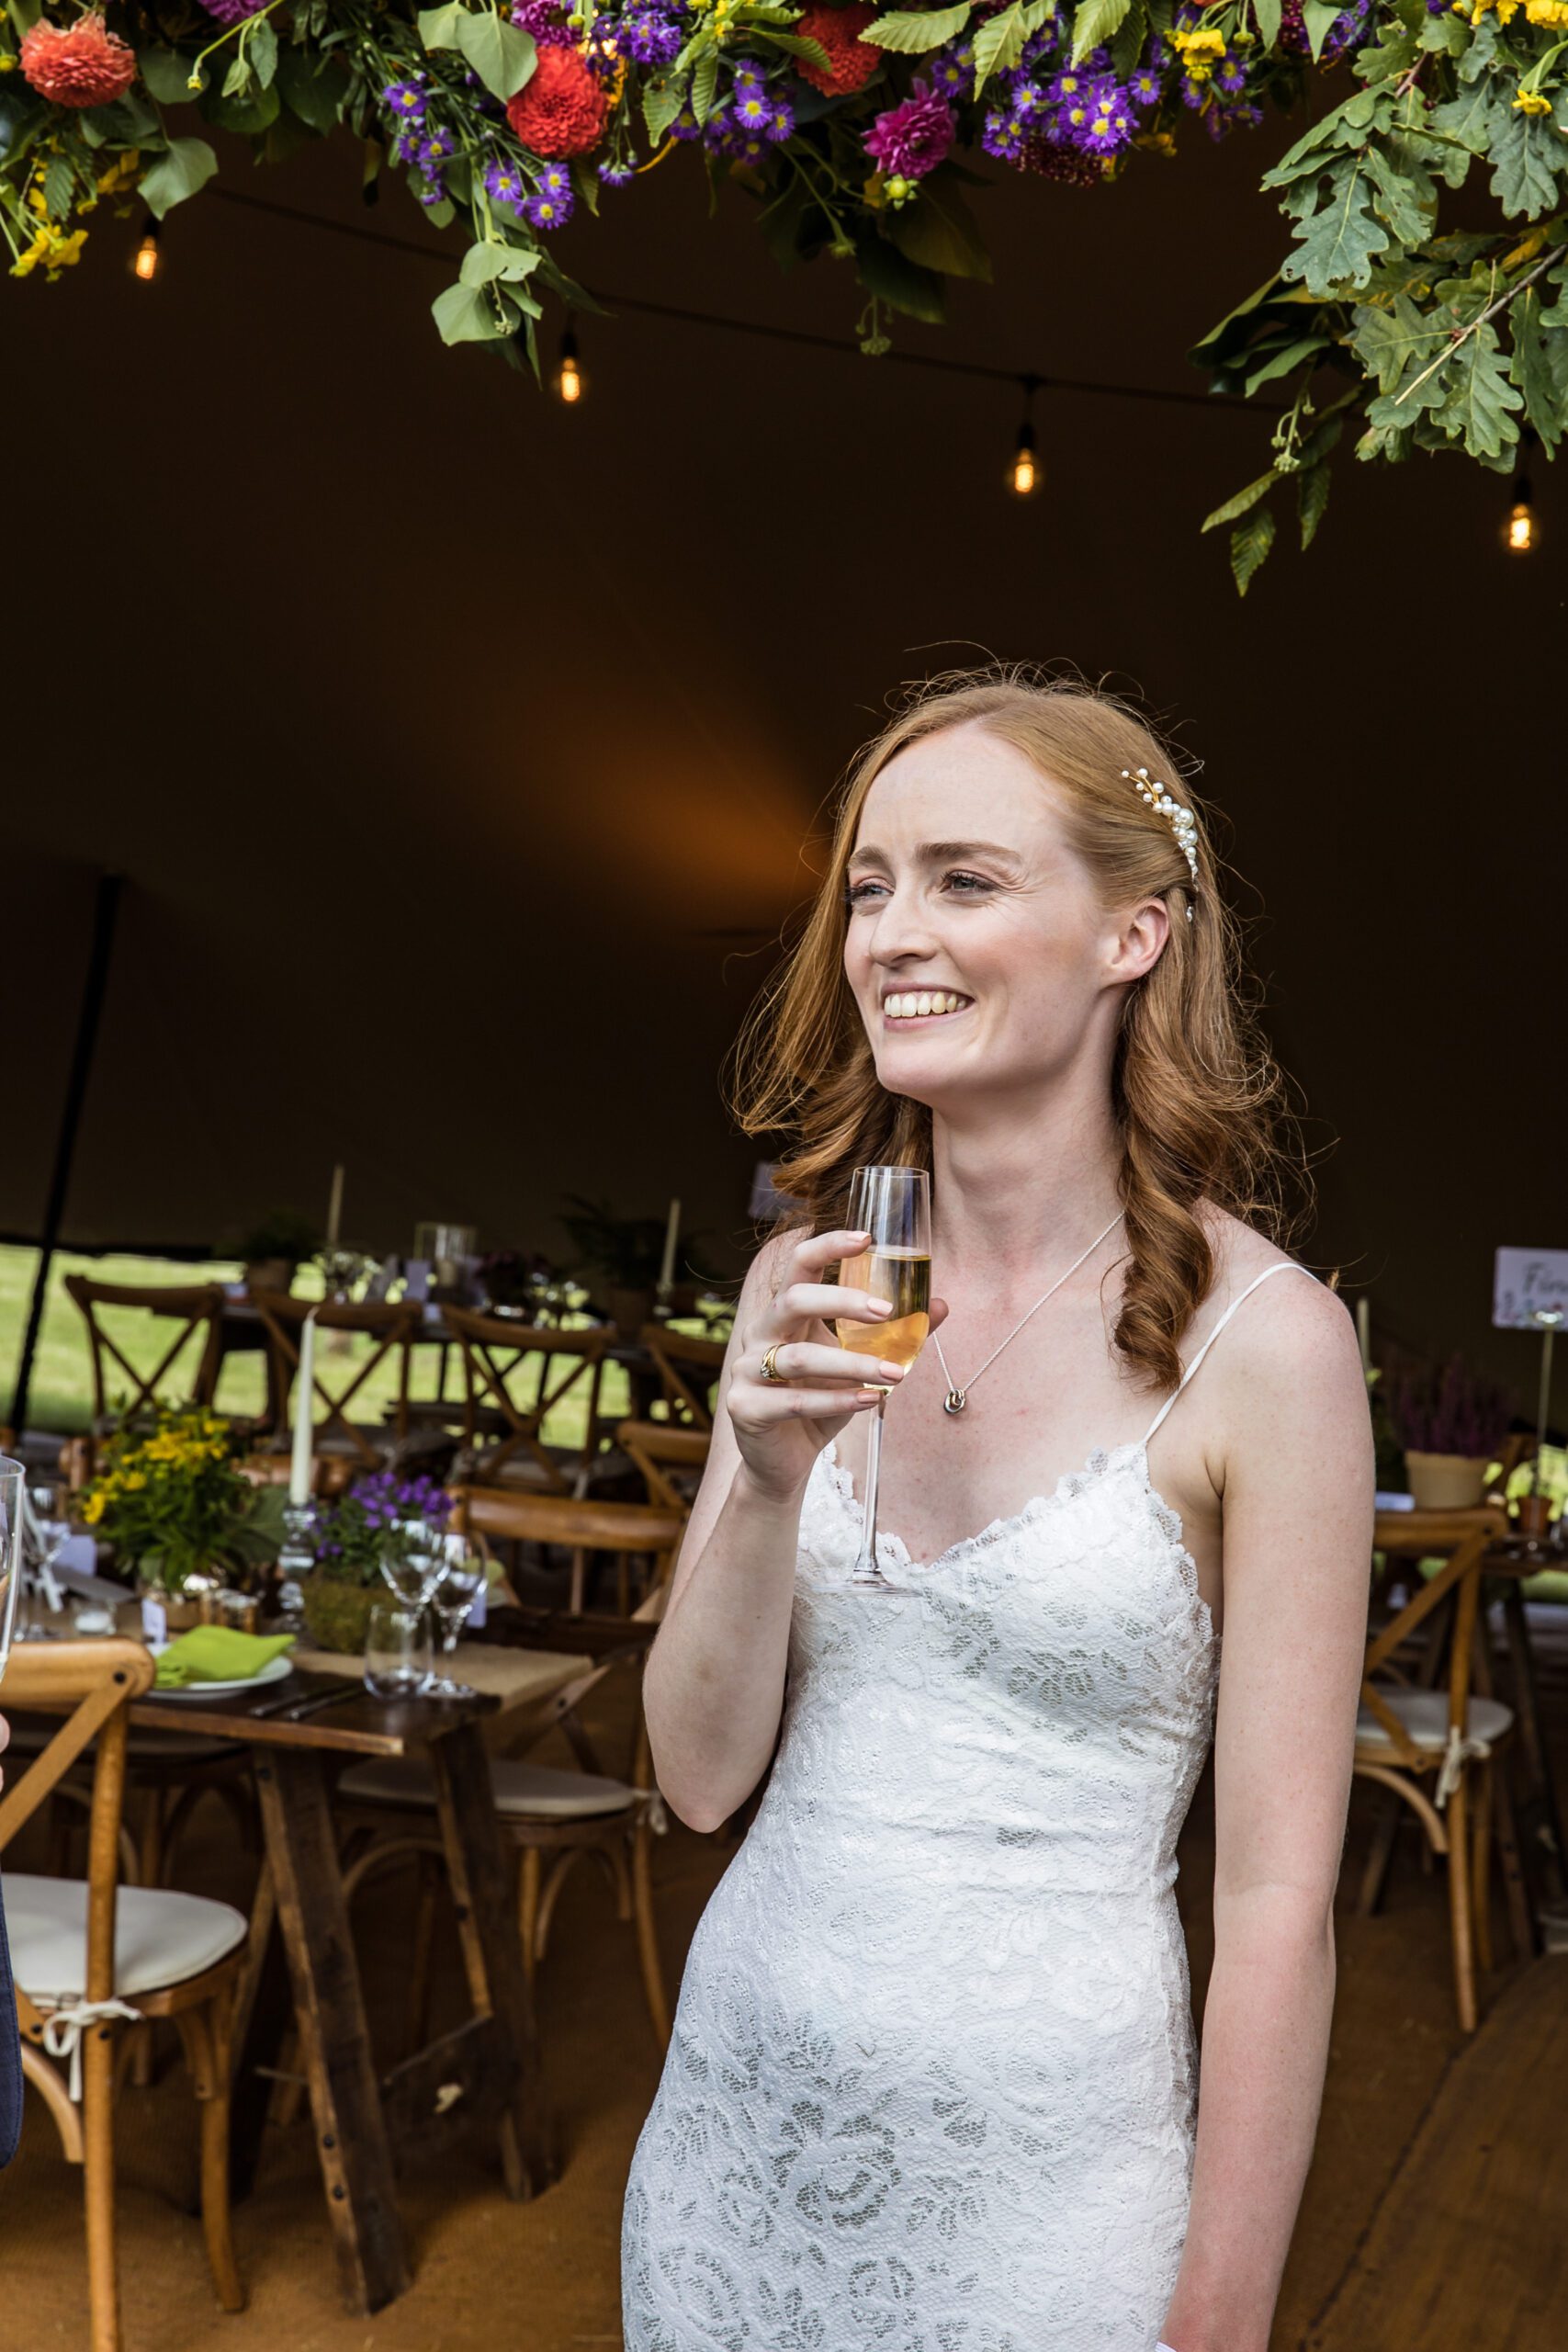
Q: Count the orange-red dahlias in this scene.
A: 3